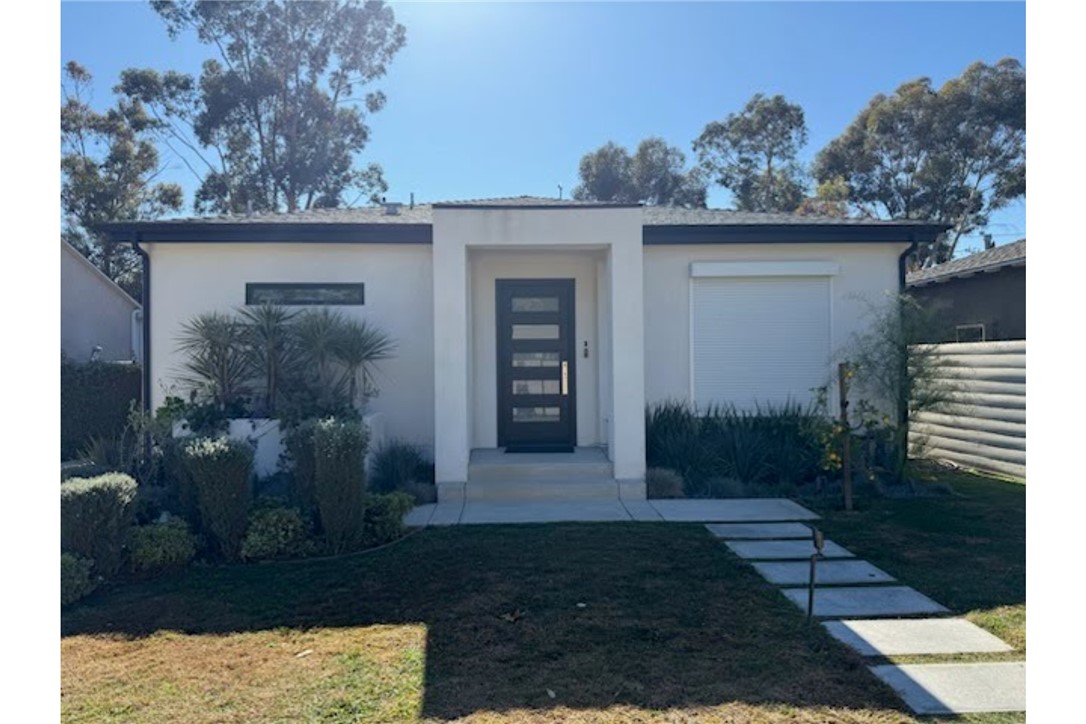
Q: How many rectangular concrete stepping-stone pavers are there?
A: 6